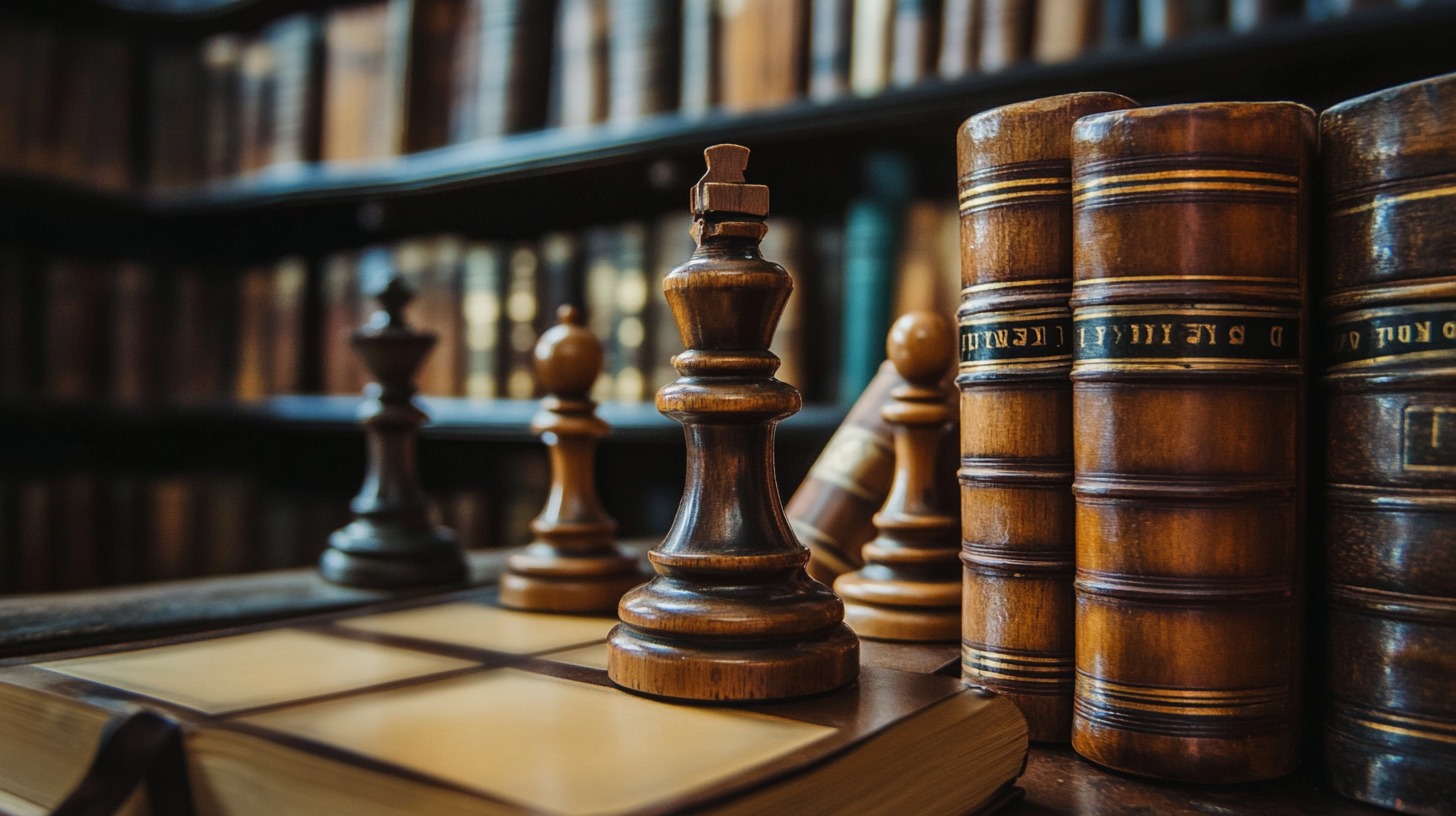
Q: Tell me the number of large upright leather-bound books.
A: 3